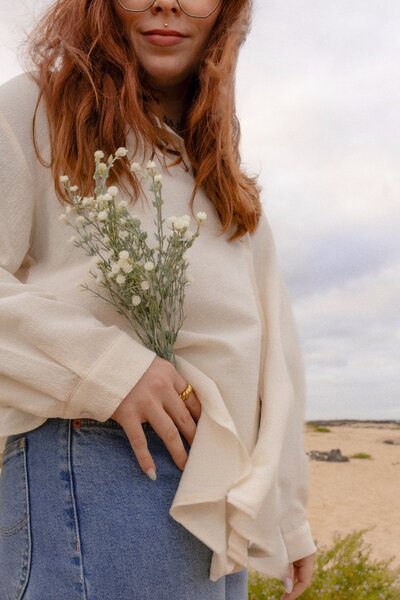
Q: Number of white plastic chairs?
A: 0